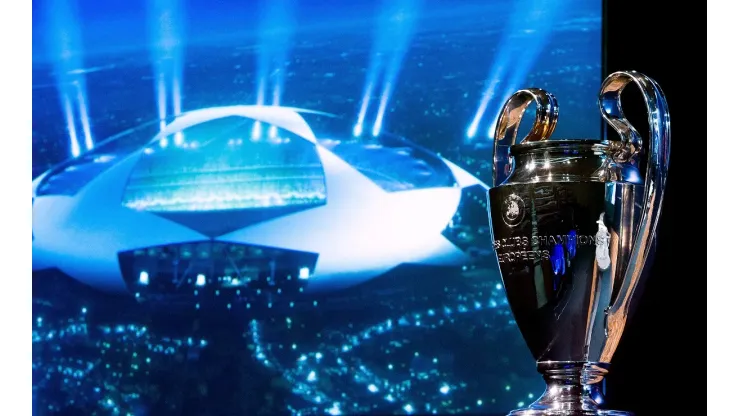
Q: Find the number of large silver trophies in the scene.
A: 1